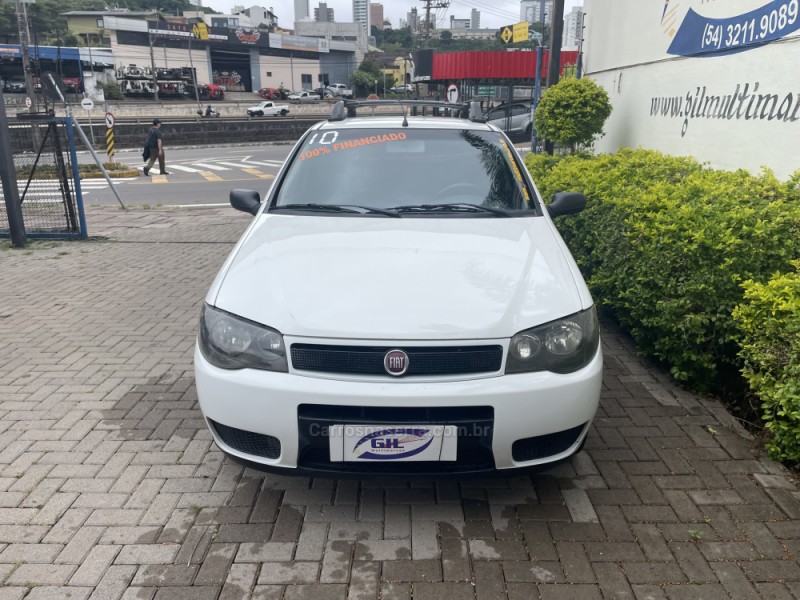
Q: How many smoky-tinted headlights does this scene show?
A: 2